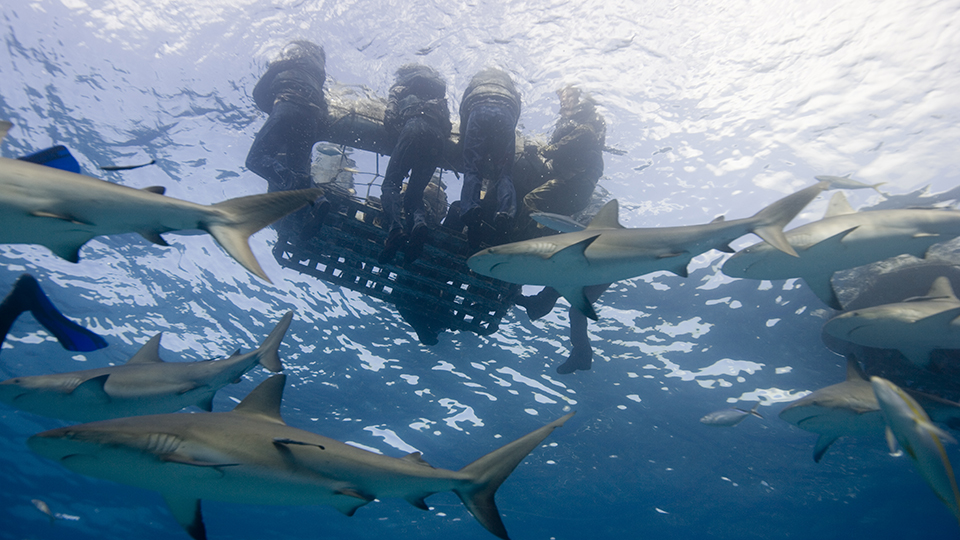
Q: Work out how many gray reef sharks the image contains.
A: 7